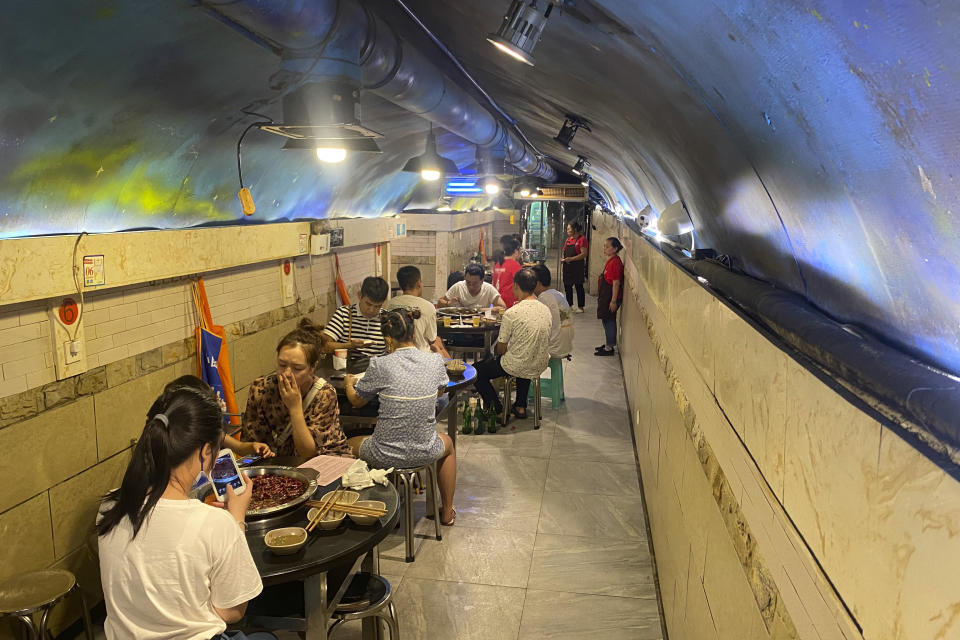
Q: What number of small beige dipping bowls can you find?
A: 4